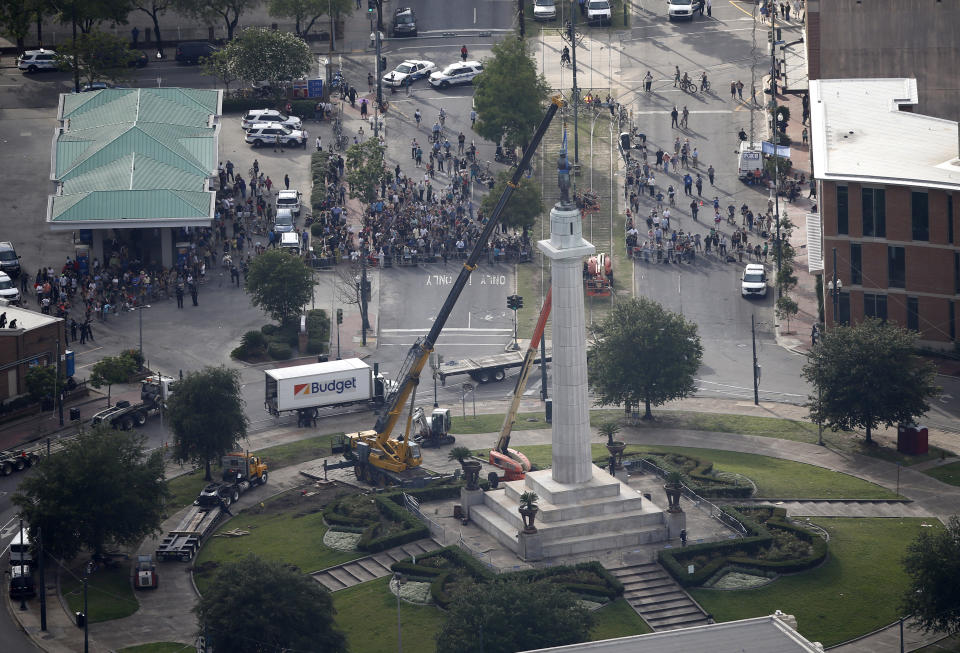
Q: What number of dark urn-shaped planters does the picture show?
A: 4